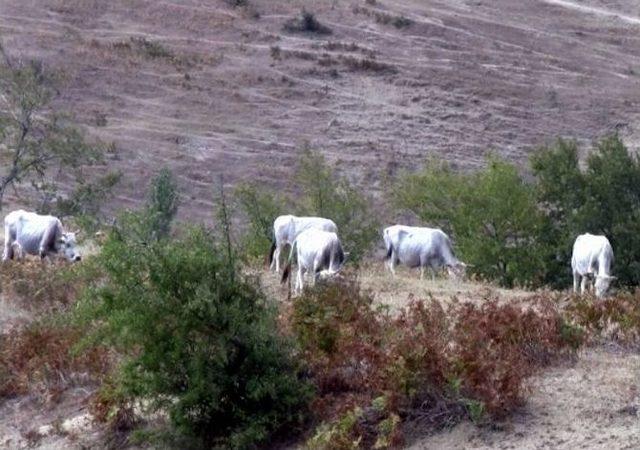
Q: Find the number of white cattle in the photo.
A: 5